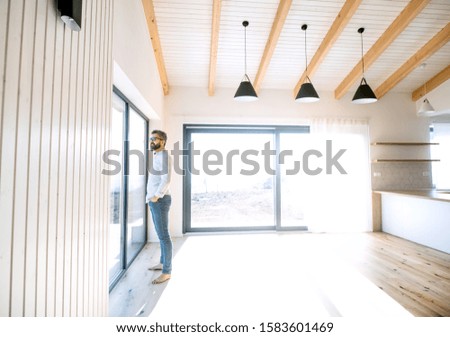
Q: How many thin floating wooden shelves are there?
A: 2